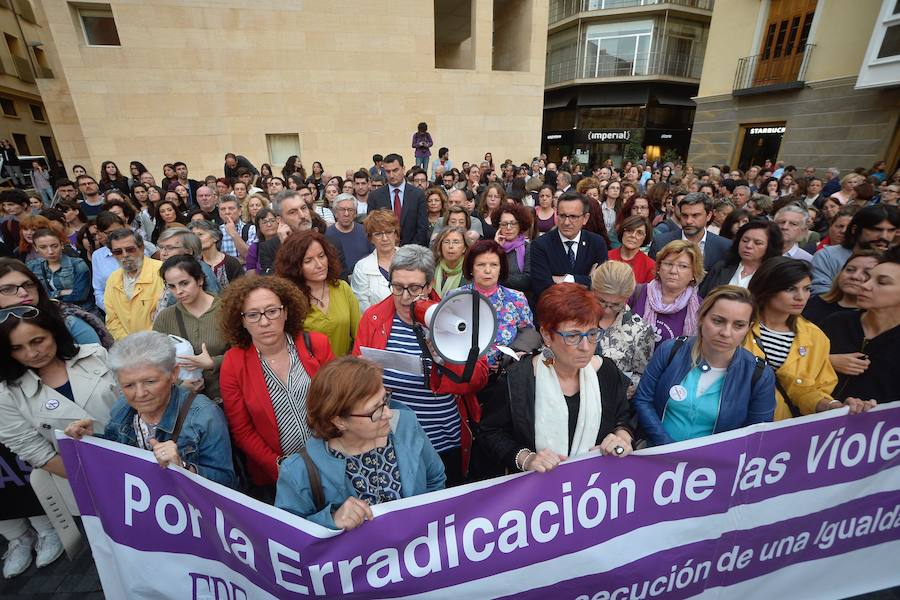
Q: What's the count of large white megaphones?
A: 1